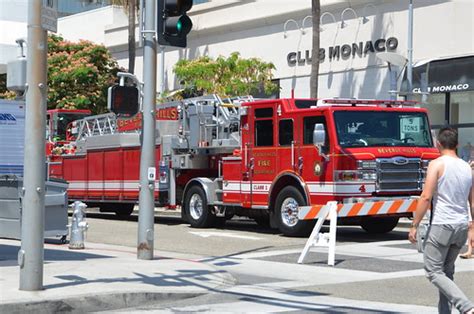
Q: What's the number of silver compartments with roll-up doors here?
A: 0